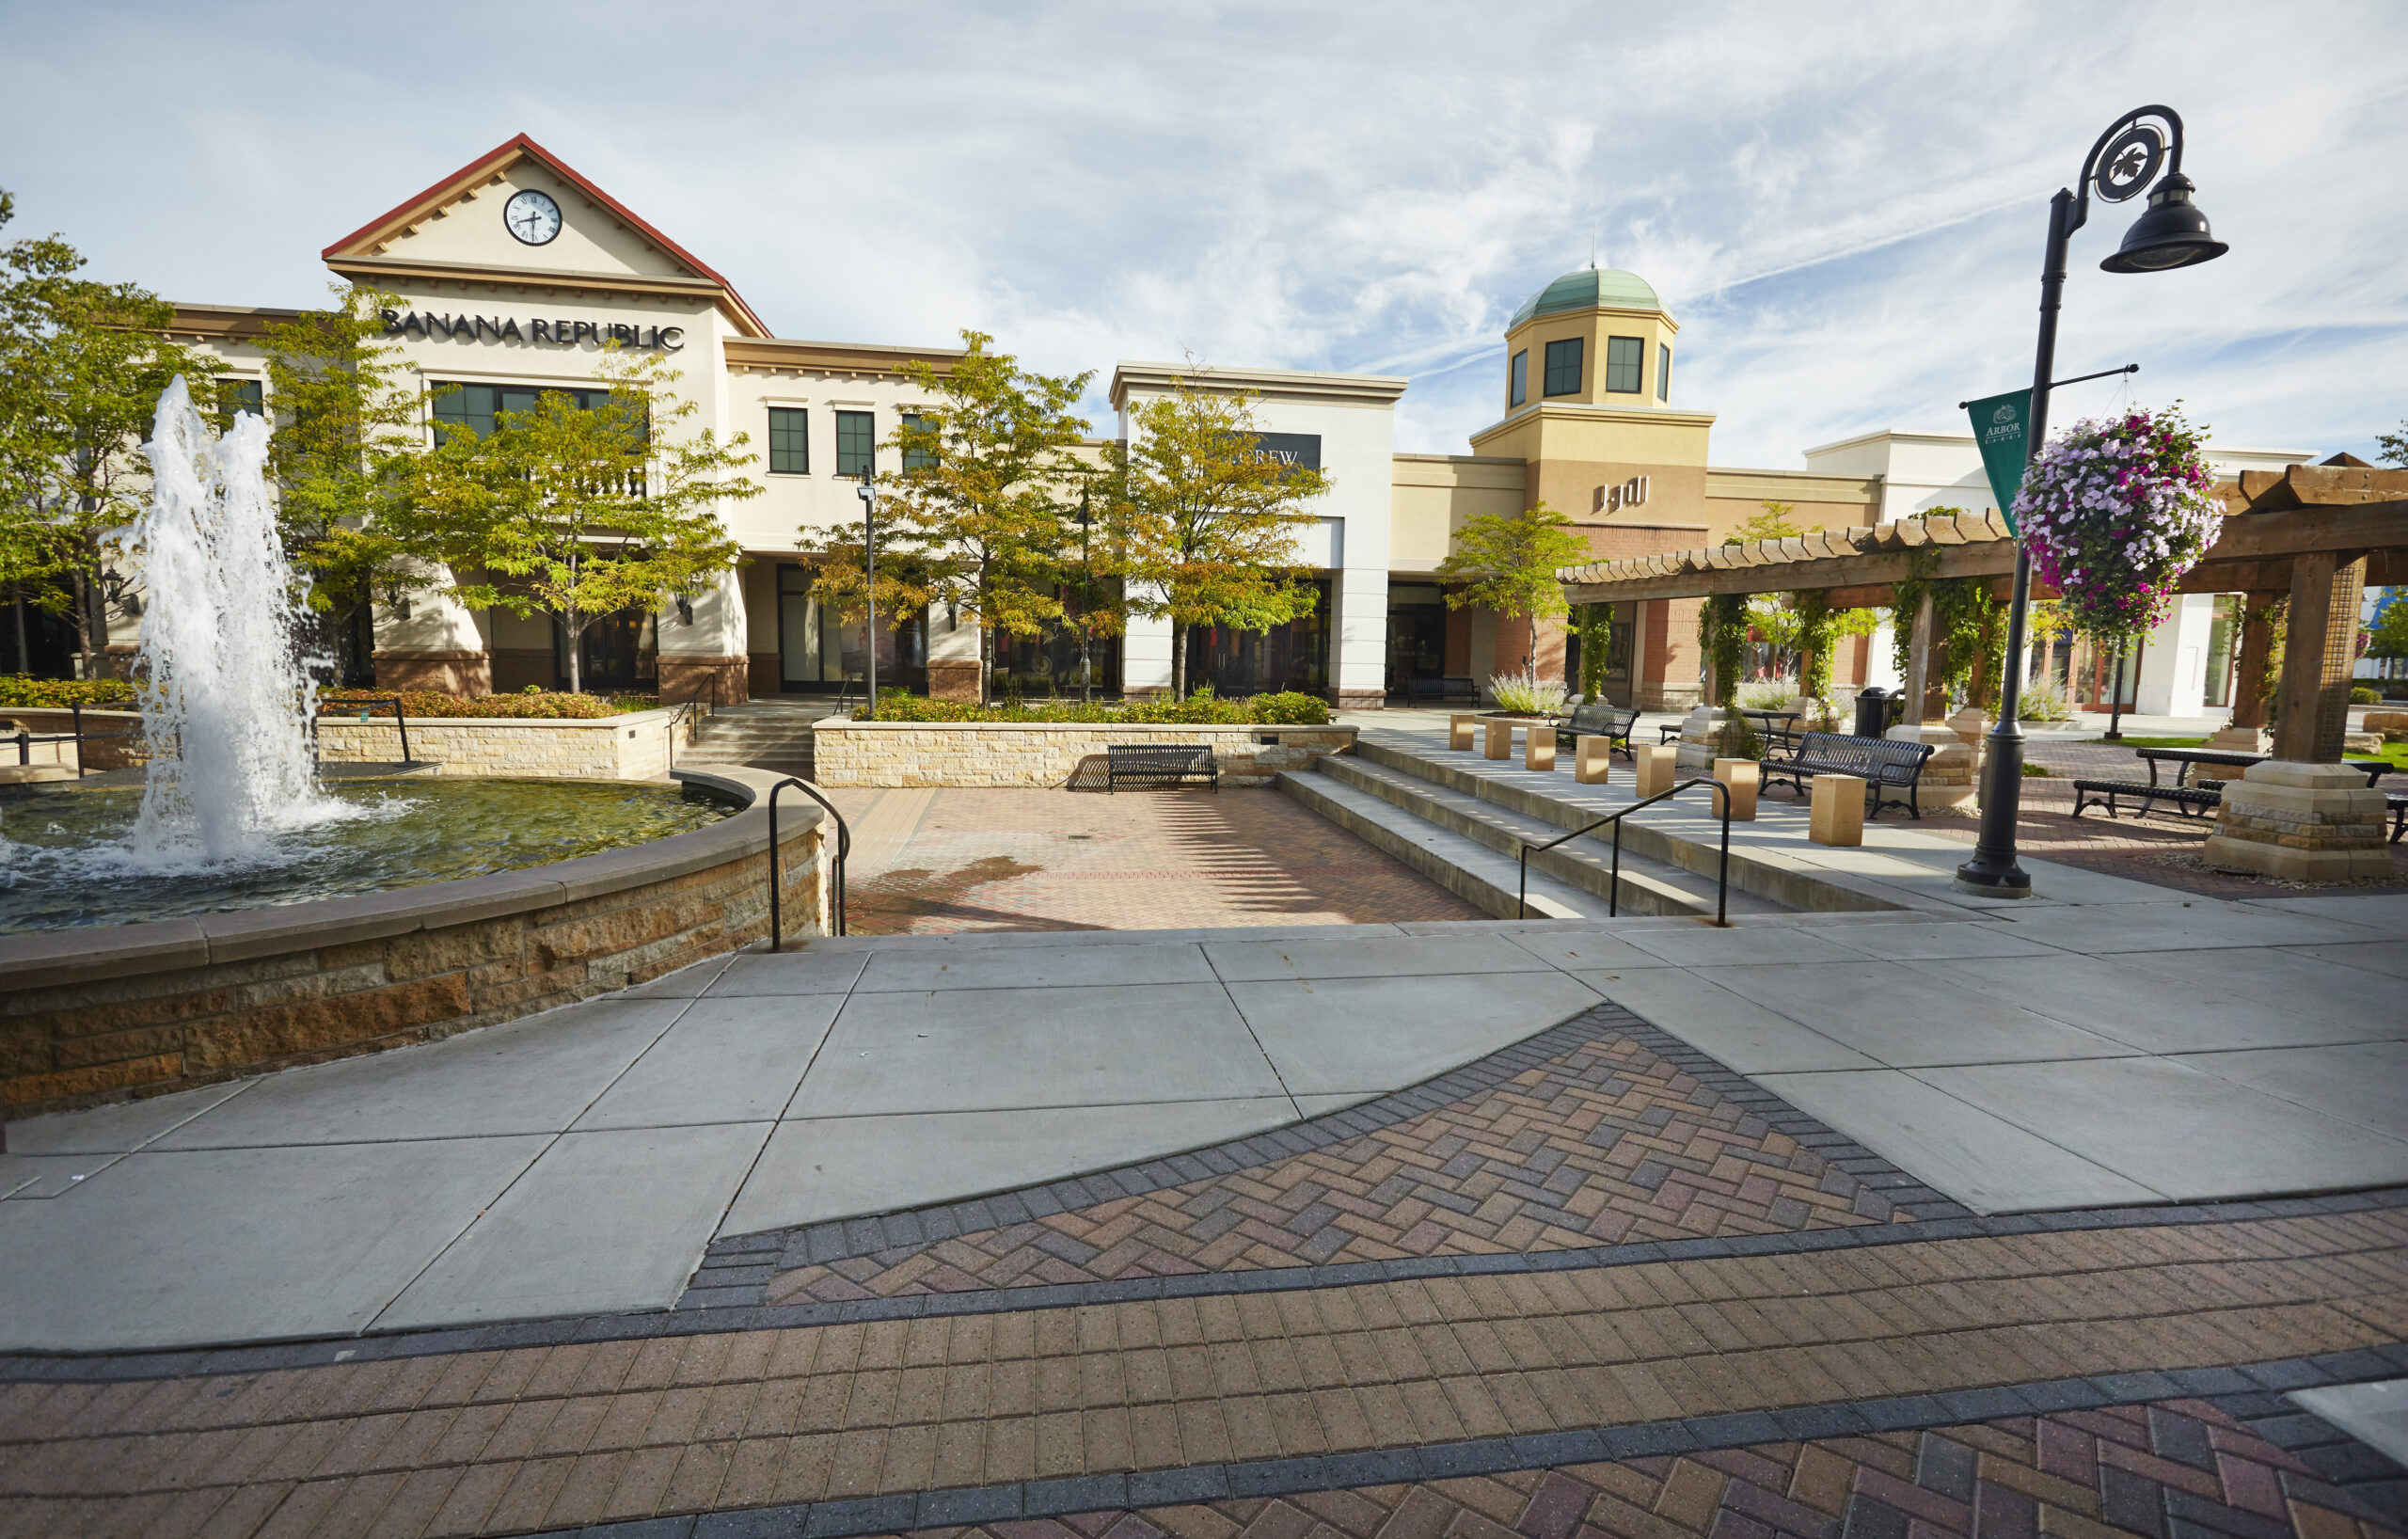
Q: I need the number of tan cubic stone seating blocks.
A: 7